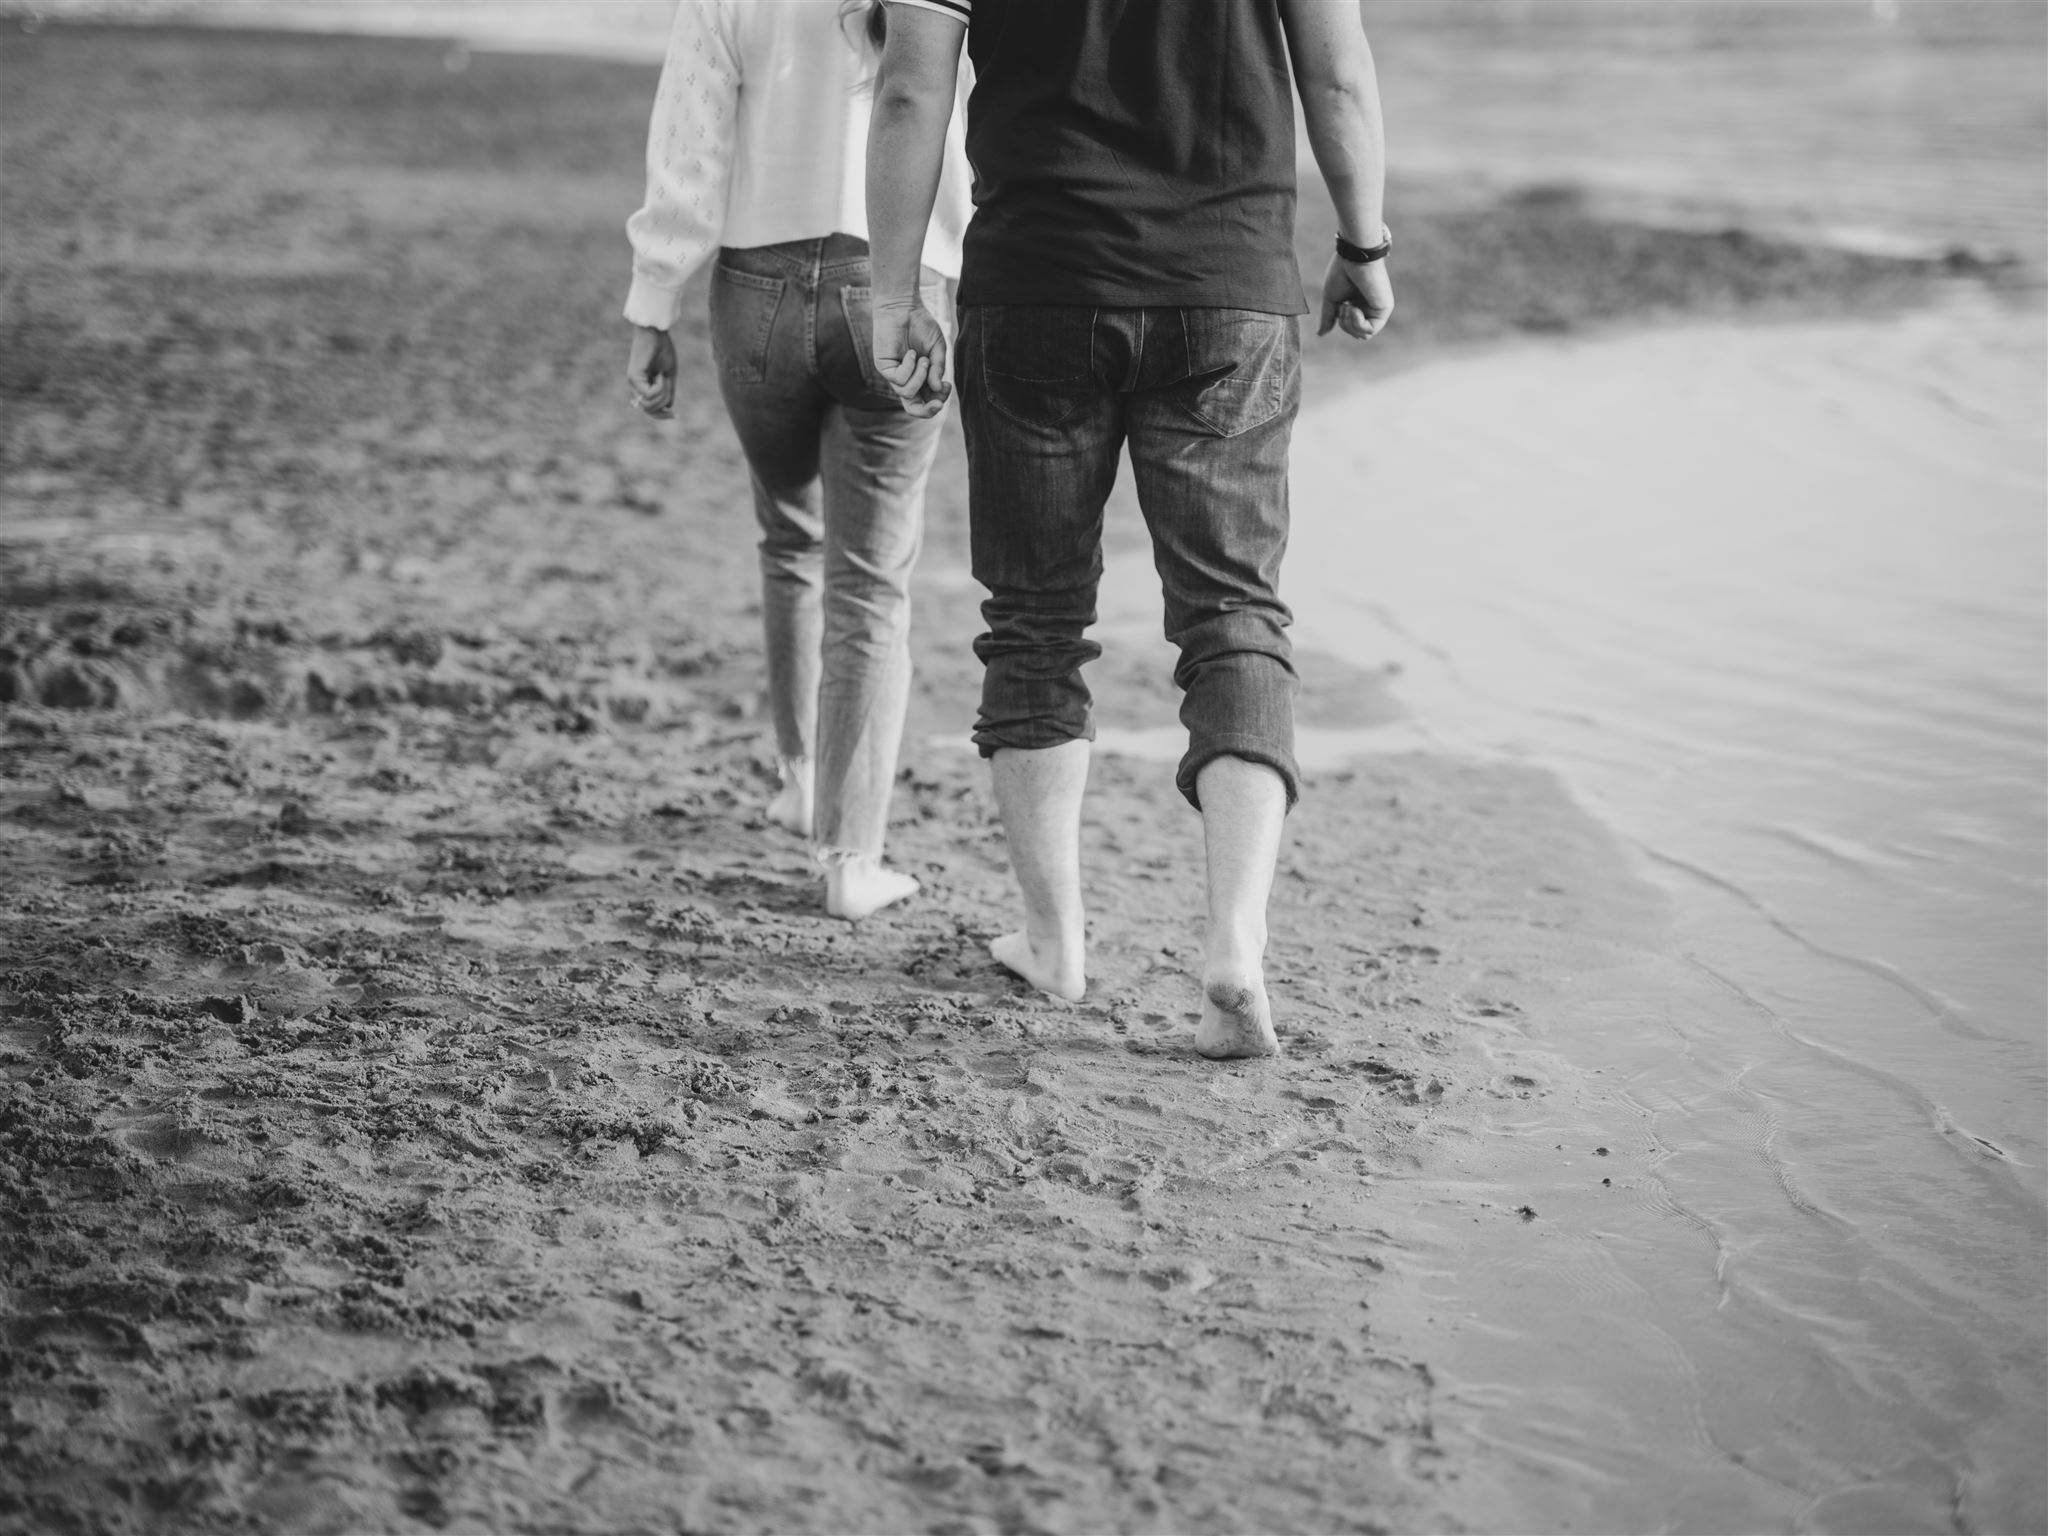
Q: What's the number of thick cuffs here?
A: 2